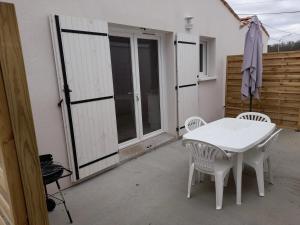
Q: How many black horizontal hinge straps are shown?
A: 6